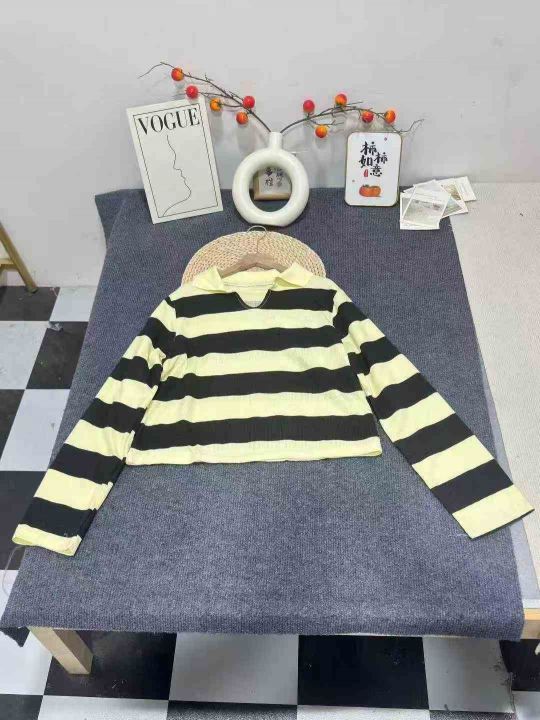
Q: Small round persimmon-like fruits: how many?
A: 10